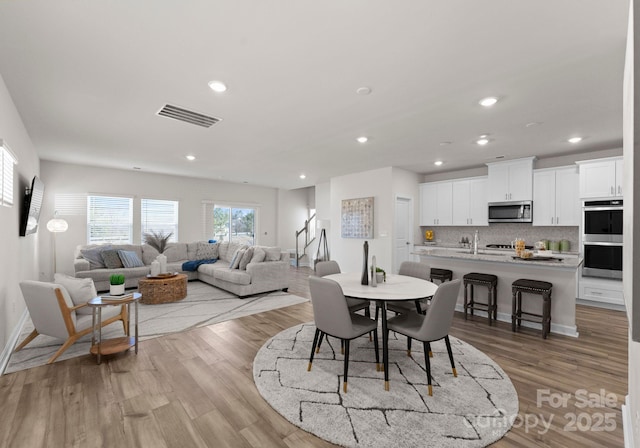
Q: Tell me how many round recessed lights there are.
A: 8